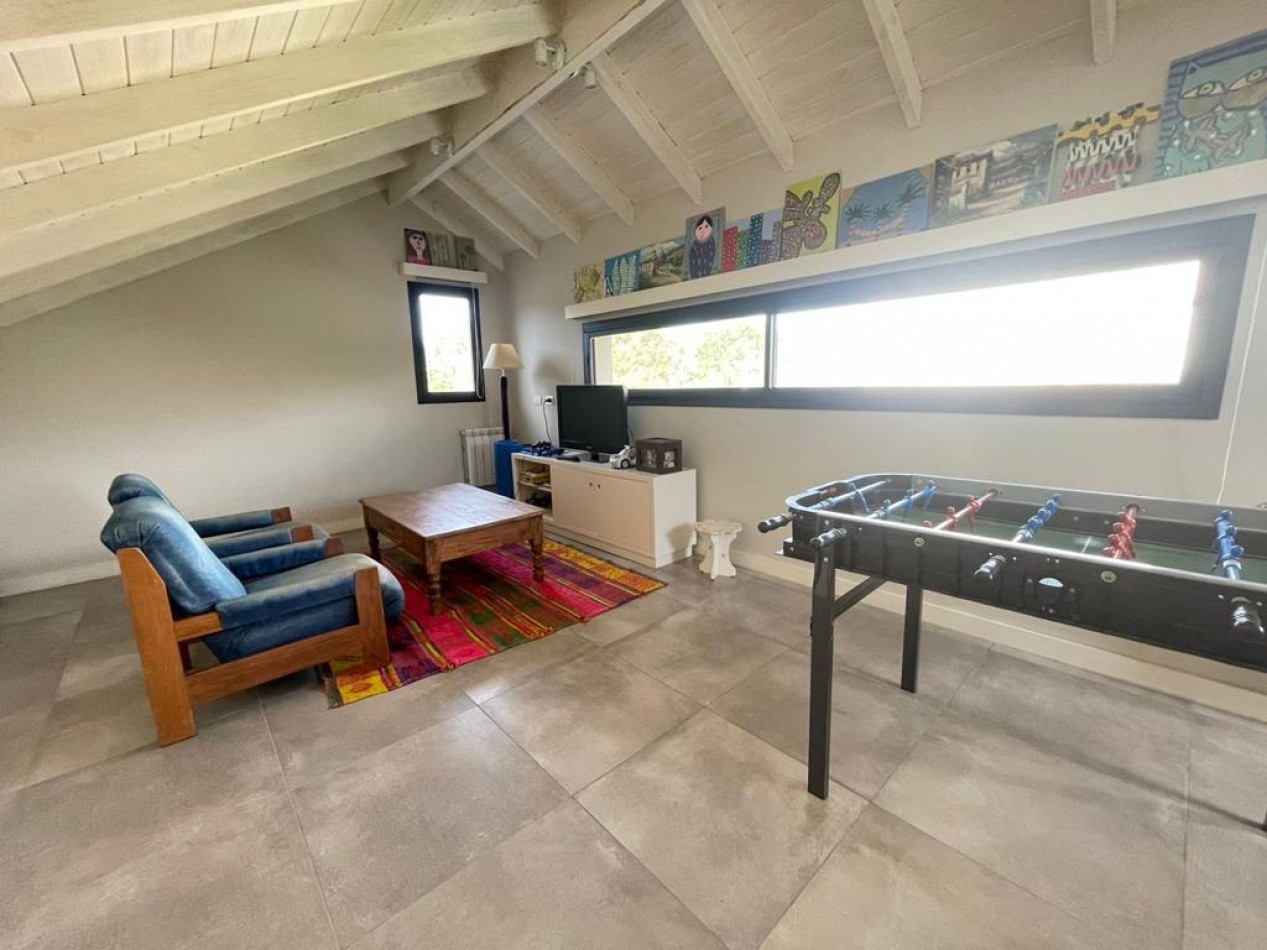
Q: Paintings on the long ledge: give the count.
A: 10